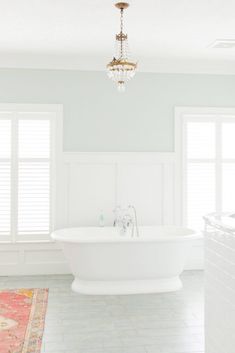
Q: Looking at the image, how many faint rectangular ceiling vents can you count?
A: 1